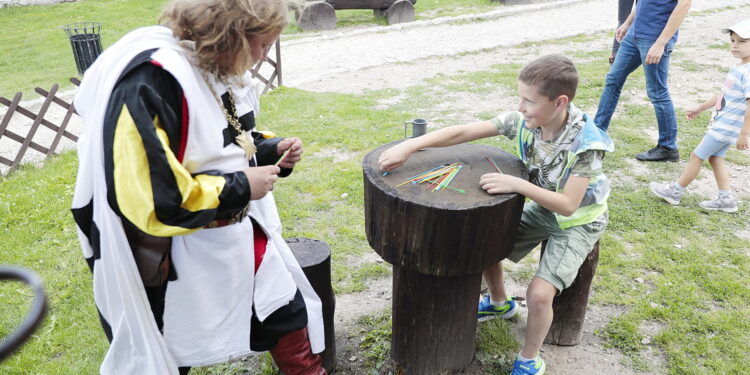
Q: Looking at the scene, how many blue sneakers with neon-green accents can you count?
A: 2